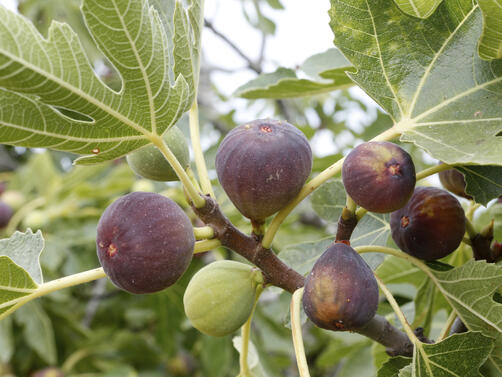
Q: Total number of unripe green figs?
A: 2